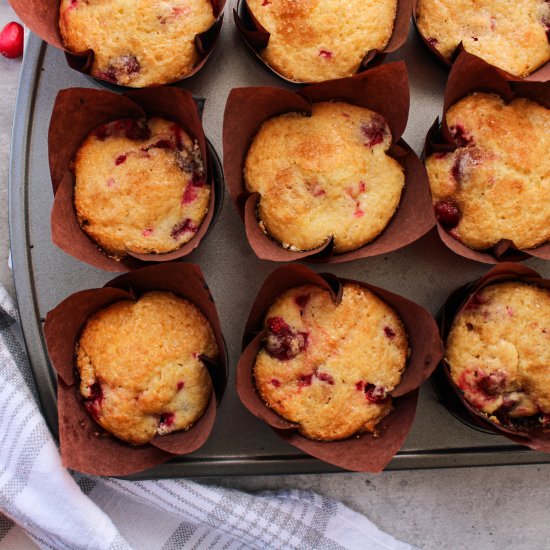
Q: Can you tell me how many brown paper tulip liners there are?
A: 9